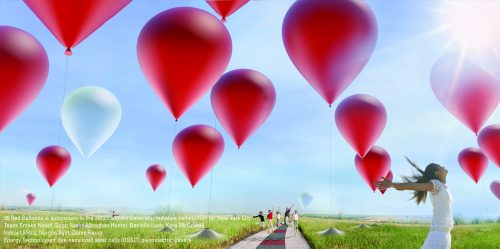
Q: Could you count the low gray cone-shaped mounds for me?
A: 4